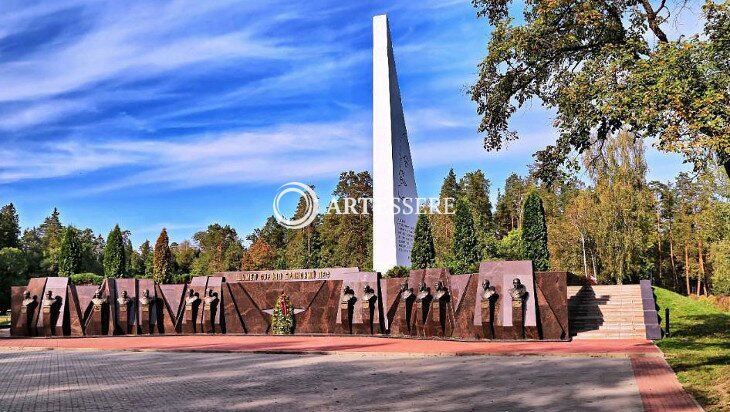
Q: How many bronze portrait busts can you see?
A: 14